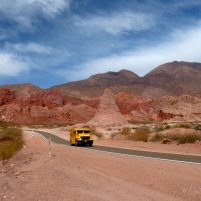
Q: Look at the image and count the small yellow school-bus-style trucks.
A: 1